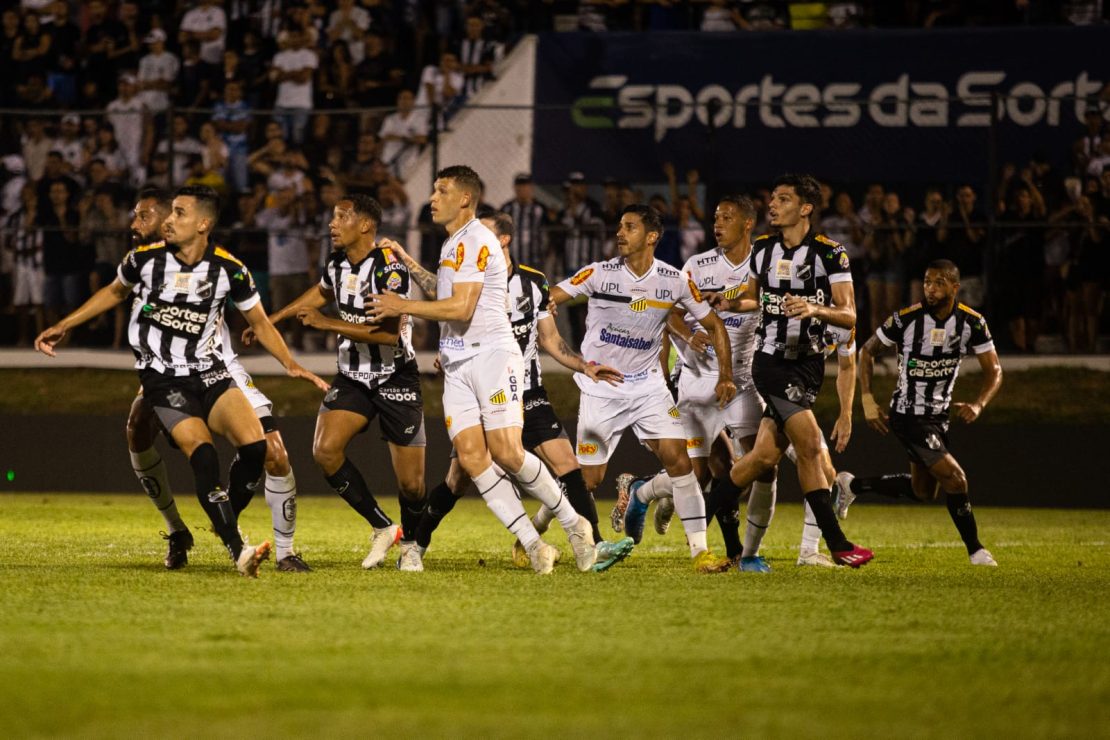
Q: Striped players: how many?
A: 5